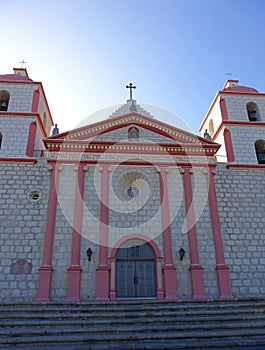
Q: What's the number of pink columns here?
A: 6